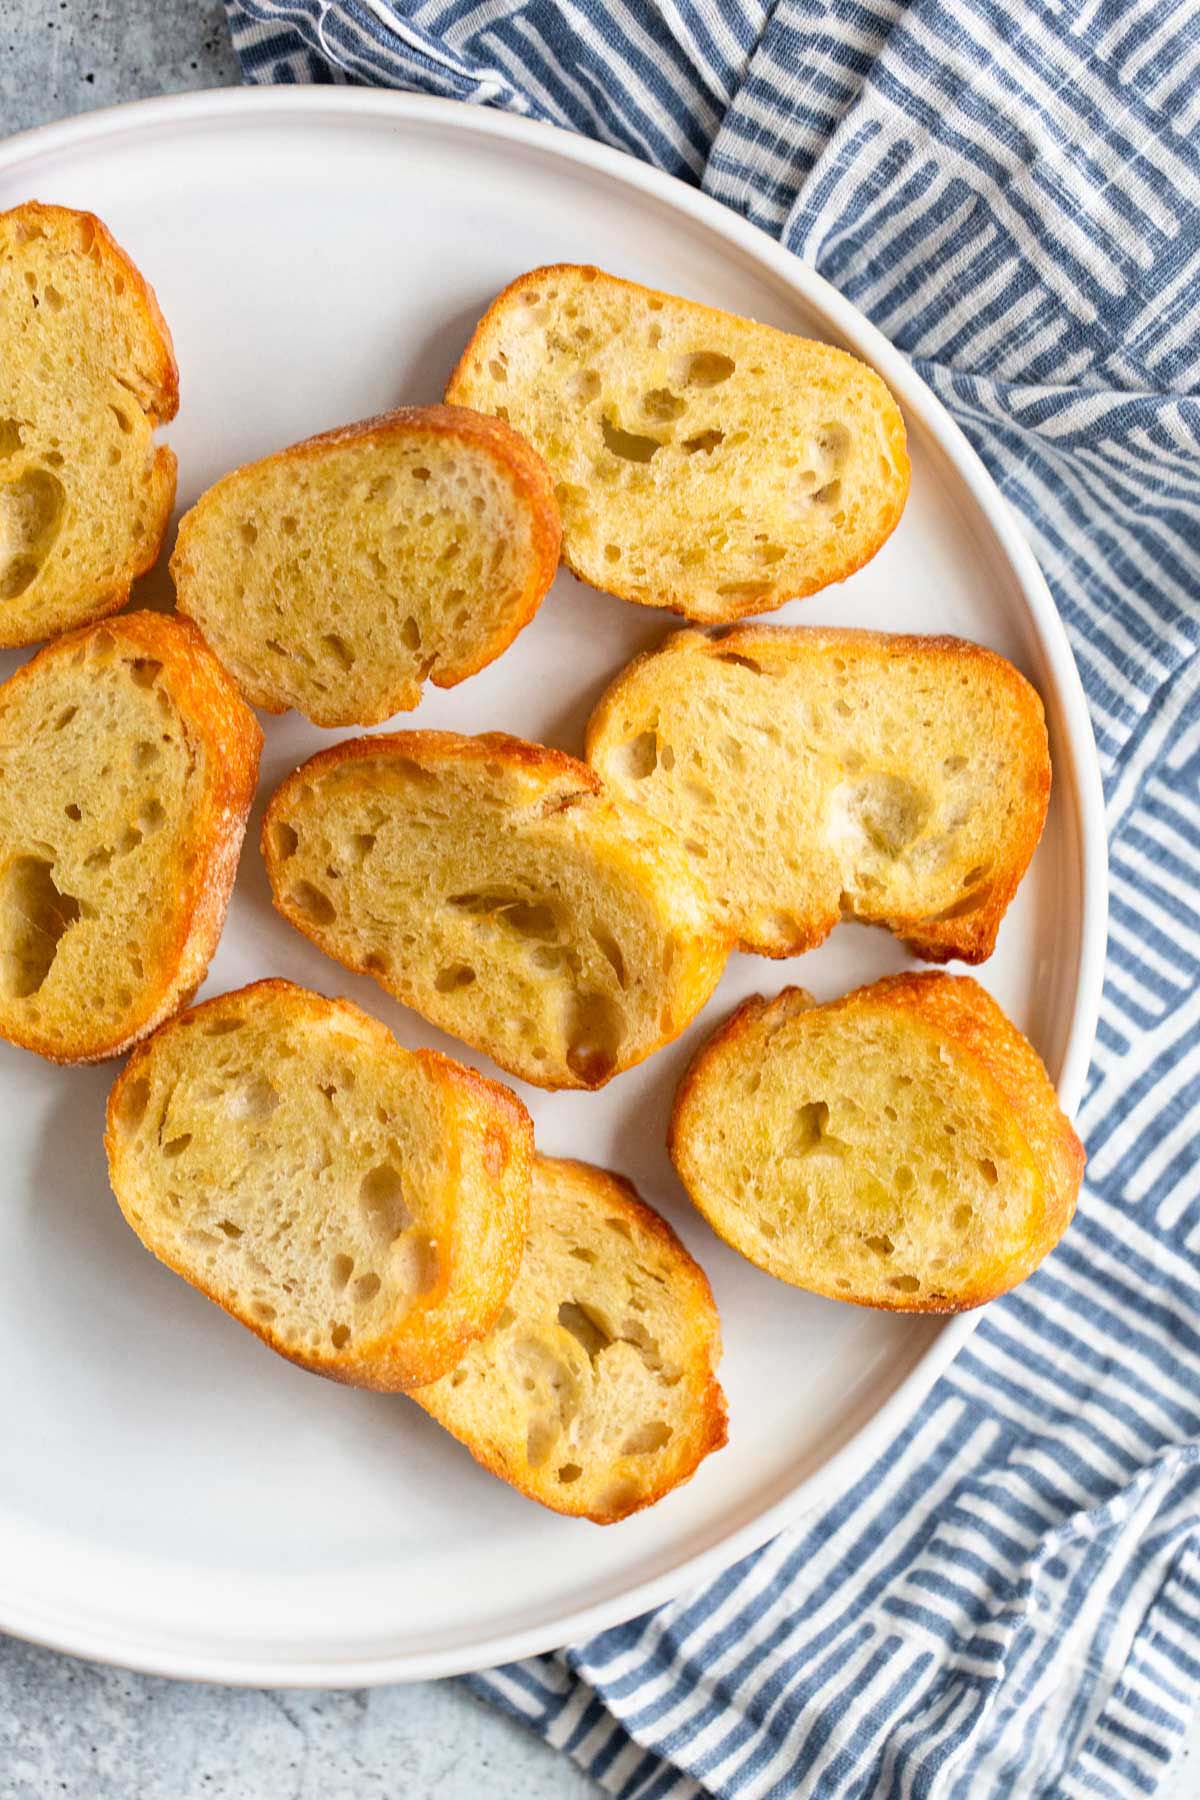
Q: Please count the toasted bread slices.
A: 9